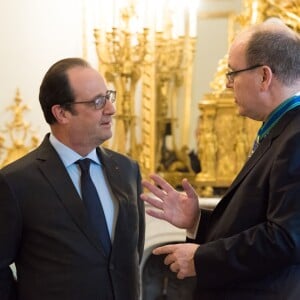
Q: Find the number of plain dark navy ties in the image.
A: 1